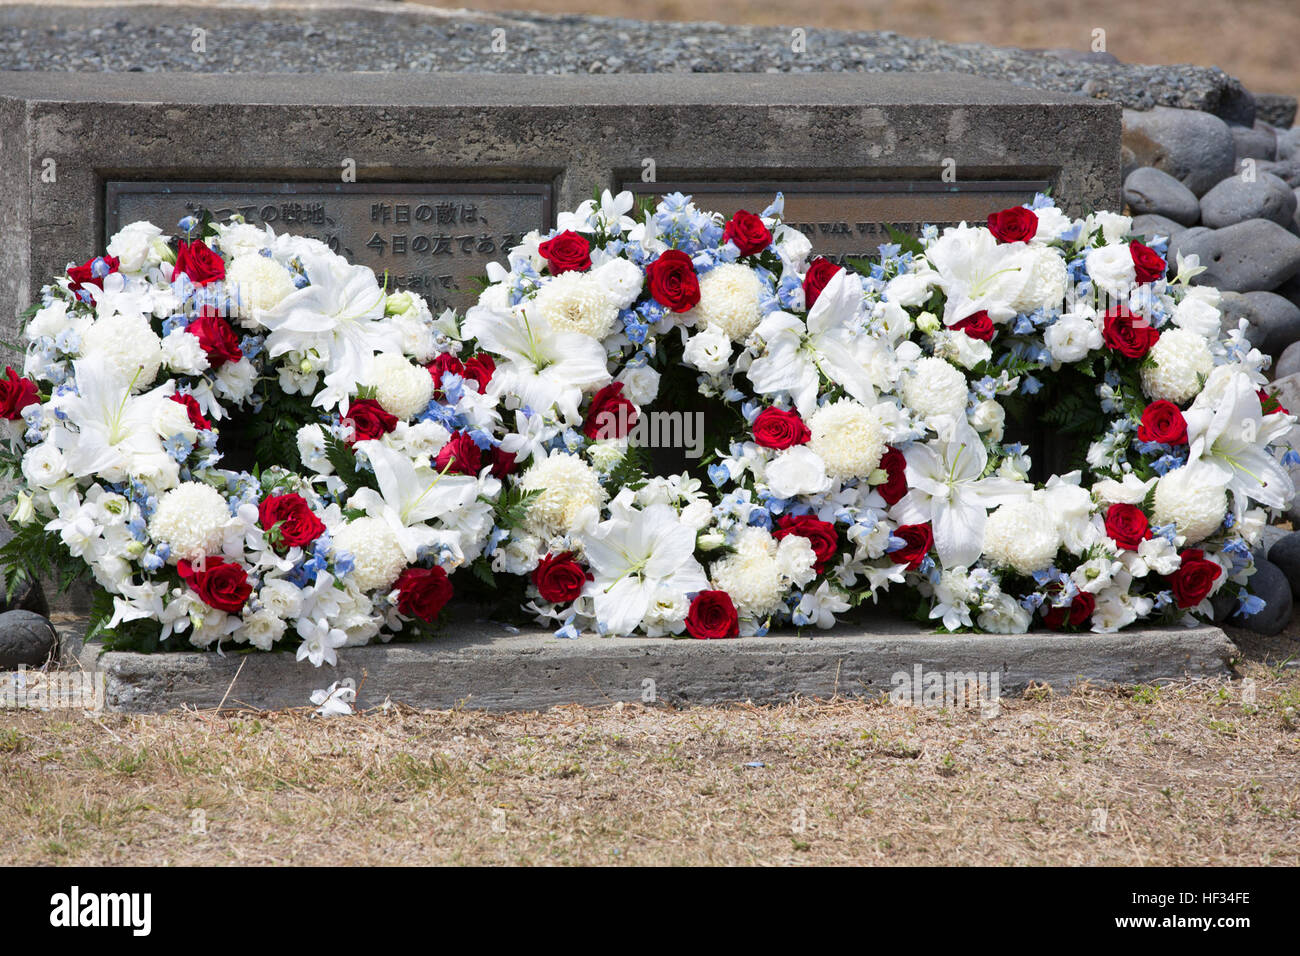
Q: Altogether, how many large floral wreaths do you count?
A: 3